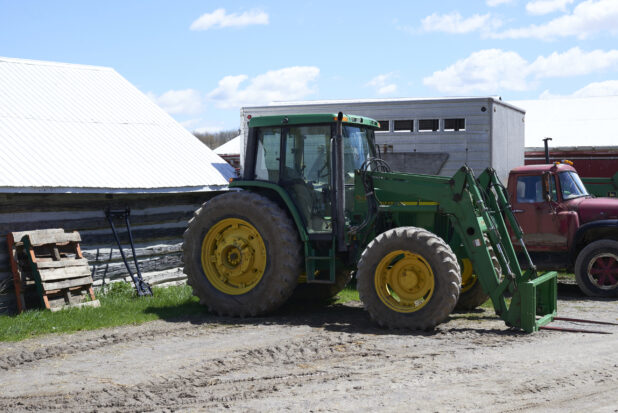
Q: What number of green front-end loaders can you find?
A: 1